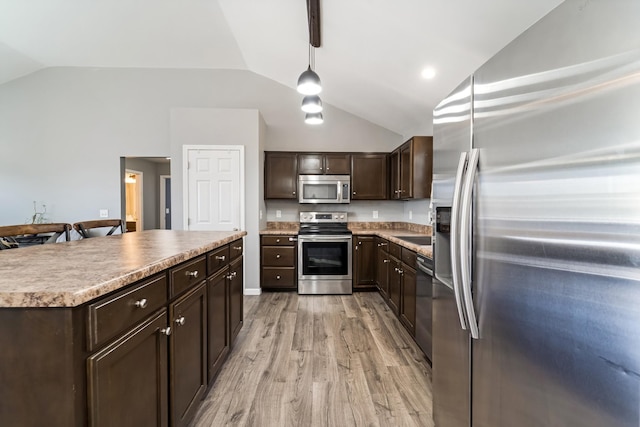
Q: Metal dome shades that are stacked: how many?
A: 3